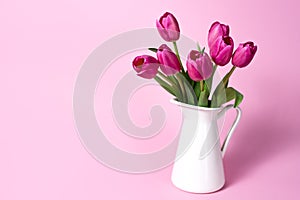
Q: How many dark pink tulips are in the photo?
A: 7